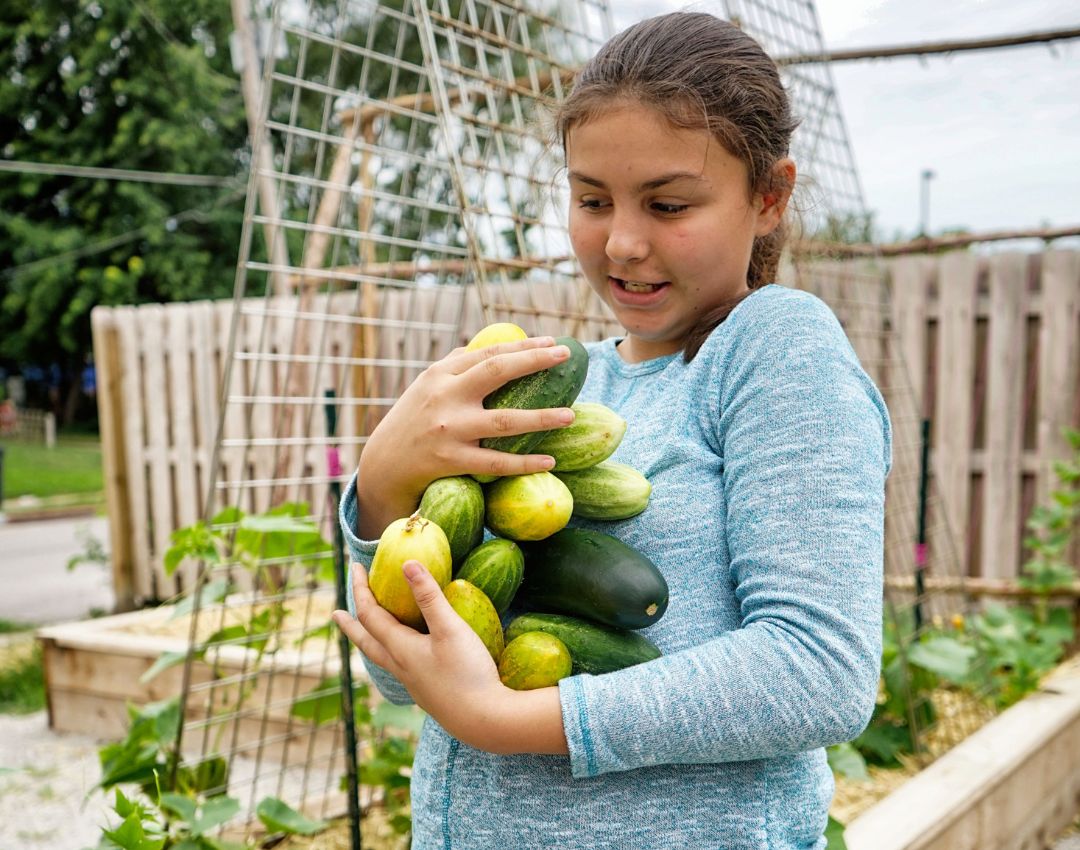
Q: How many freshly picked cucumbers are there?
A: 12